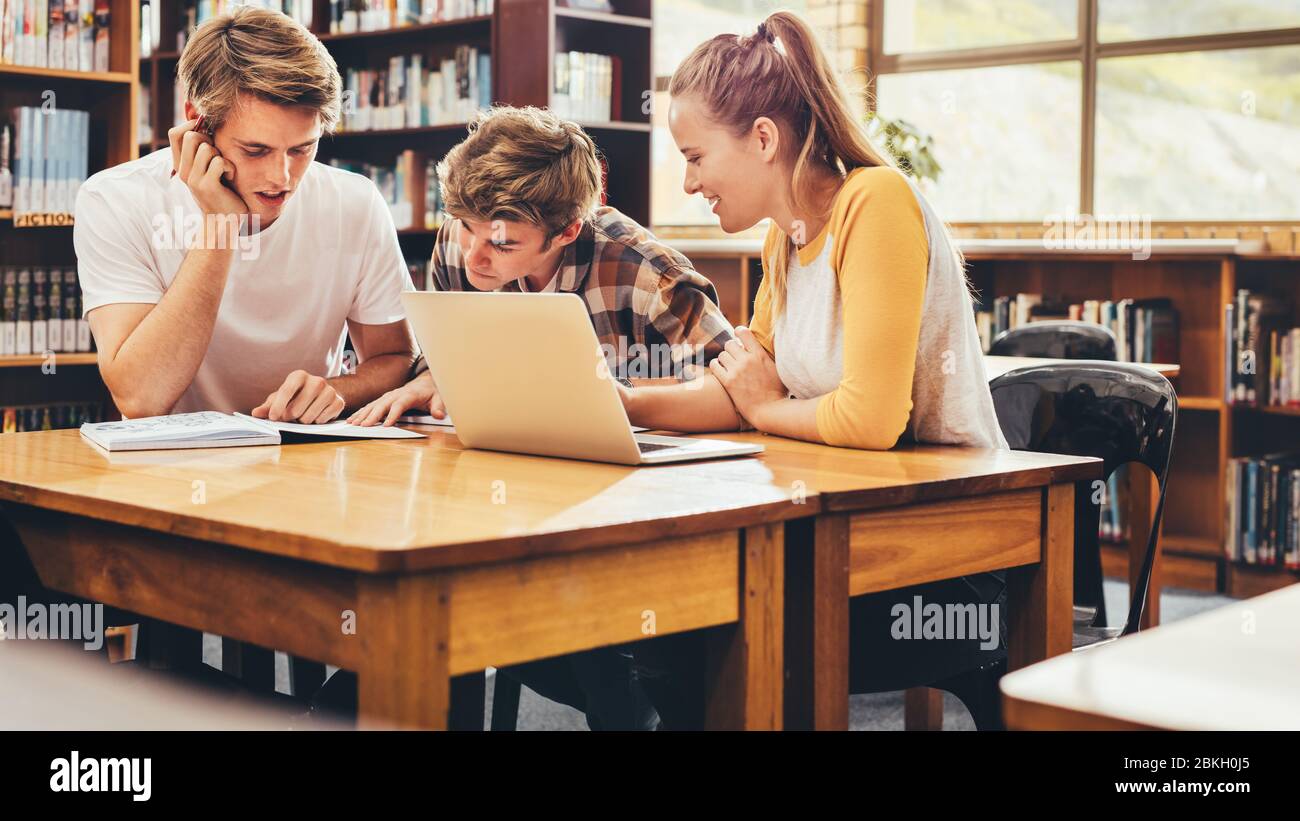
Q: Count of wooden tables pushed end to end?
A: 2